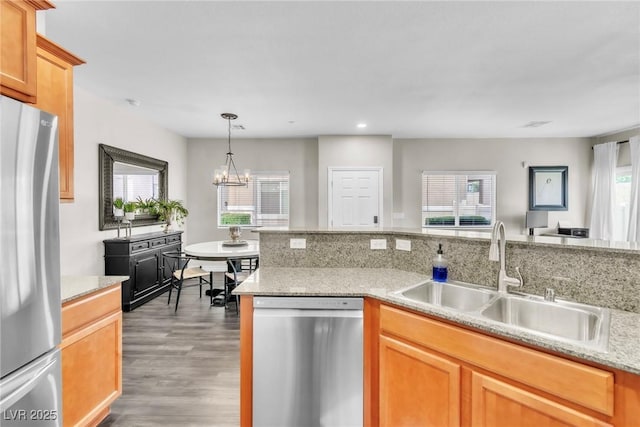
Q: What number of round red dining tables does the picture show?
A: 0